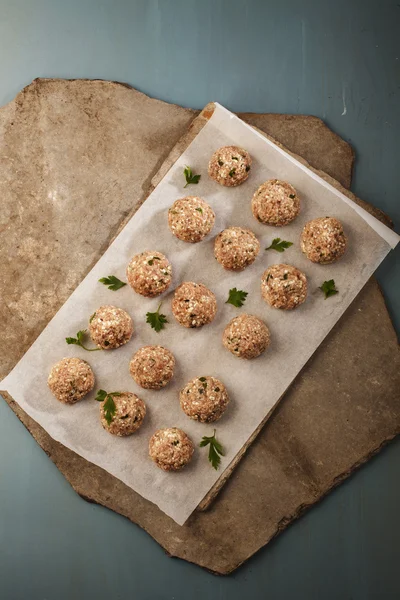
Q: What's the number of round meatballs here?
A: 15